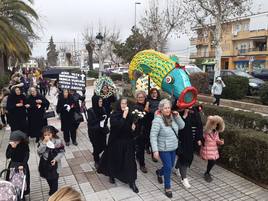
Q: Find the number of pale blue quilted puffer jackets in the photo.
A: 1